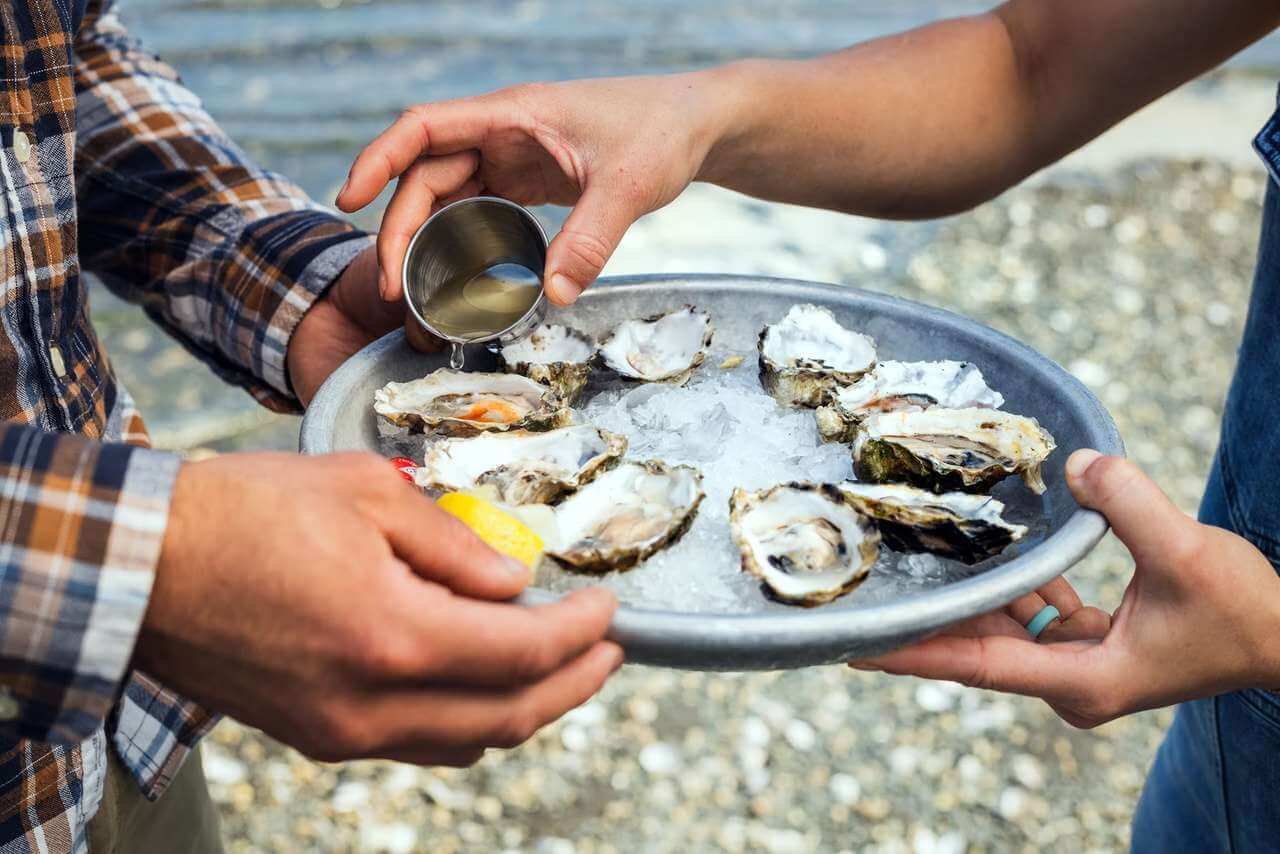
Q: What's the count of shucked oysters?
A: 10